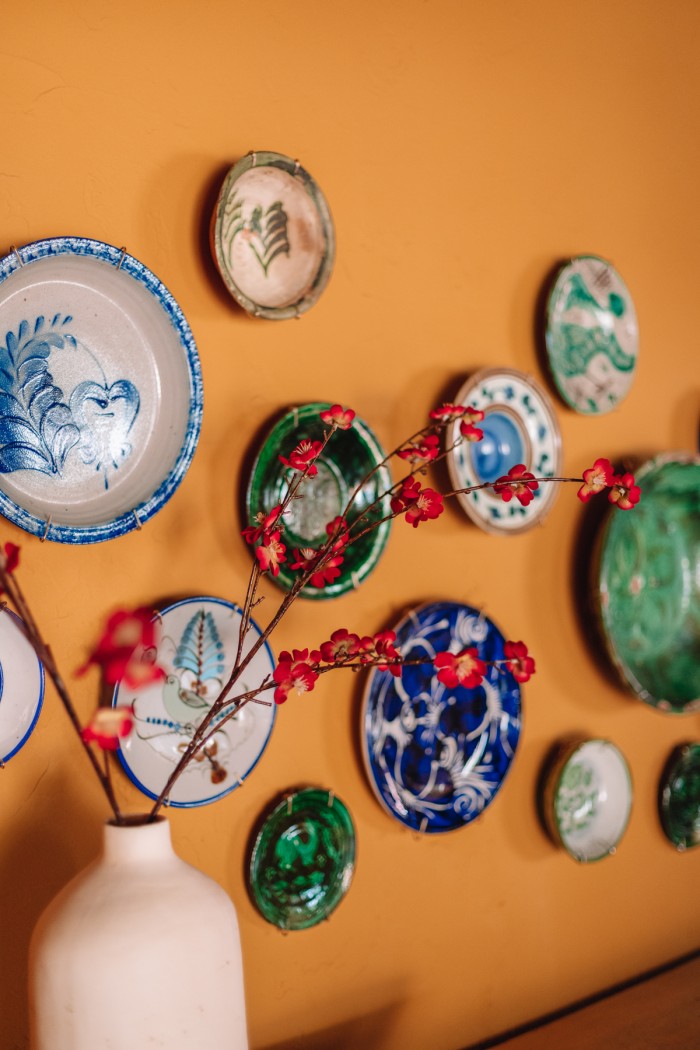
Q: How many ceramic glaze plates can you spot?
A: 12